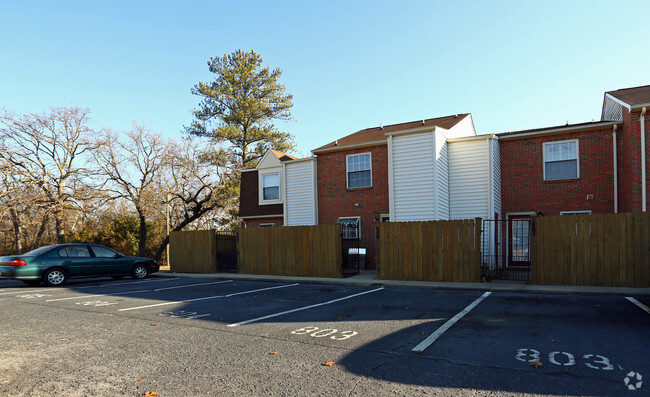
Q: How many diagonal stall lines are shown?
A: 6